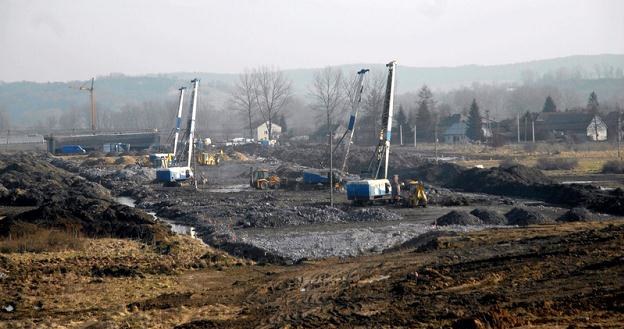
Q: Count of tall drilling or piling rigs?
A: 4